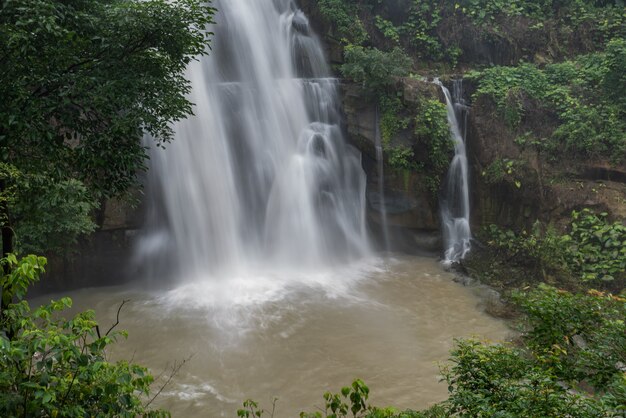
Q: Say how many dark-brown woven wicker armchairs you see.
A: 0